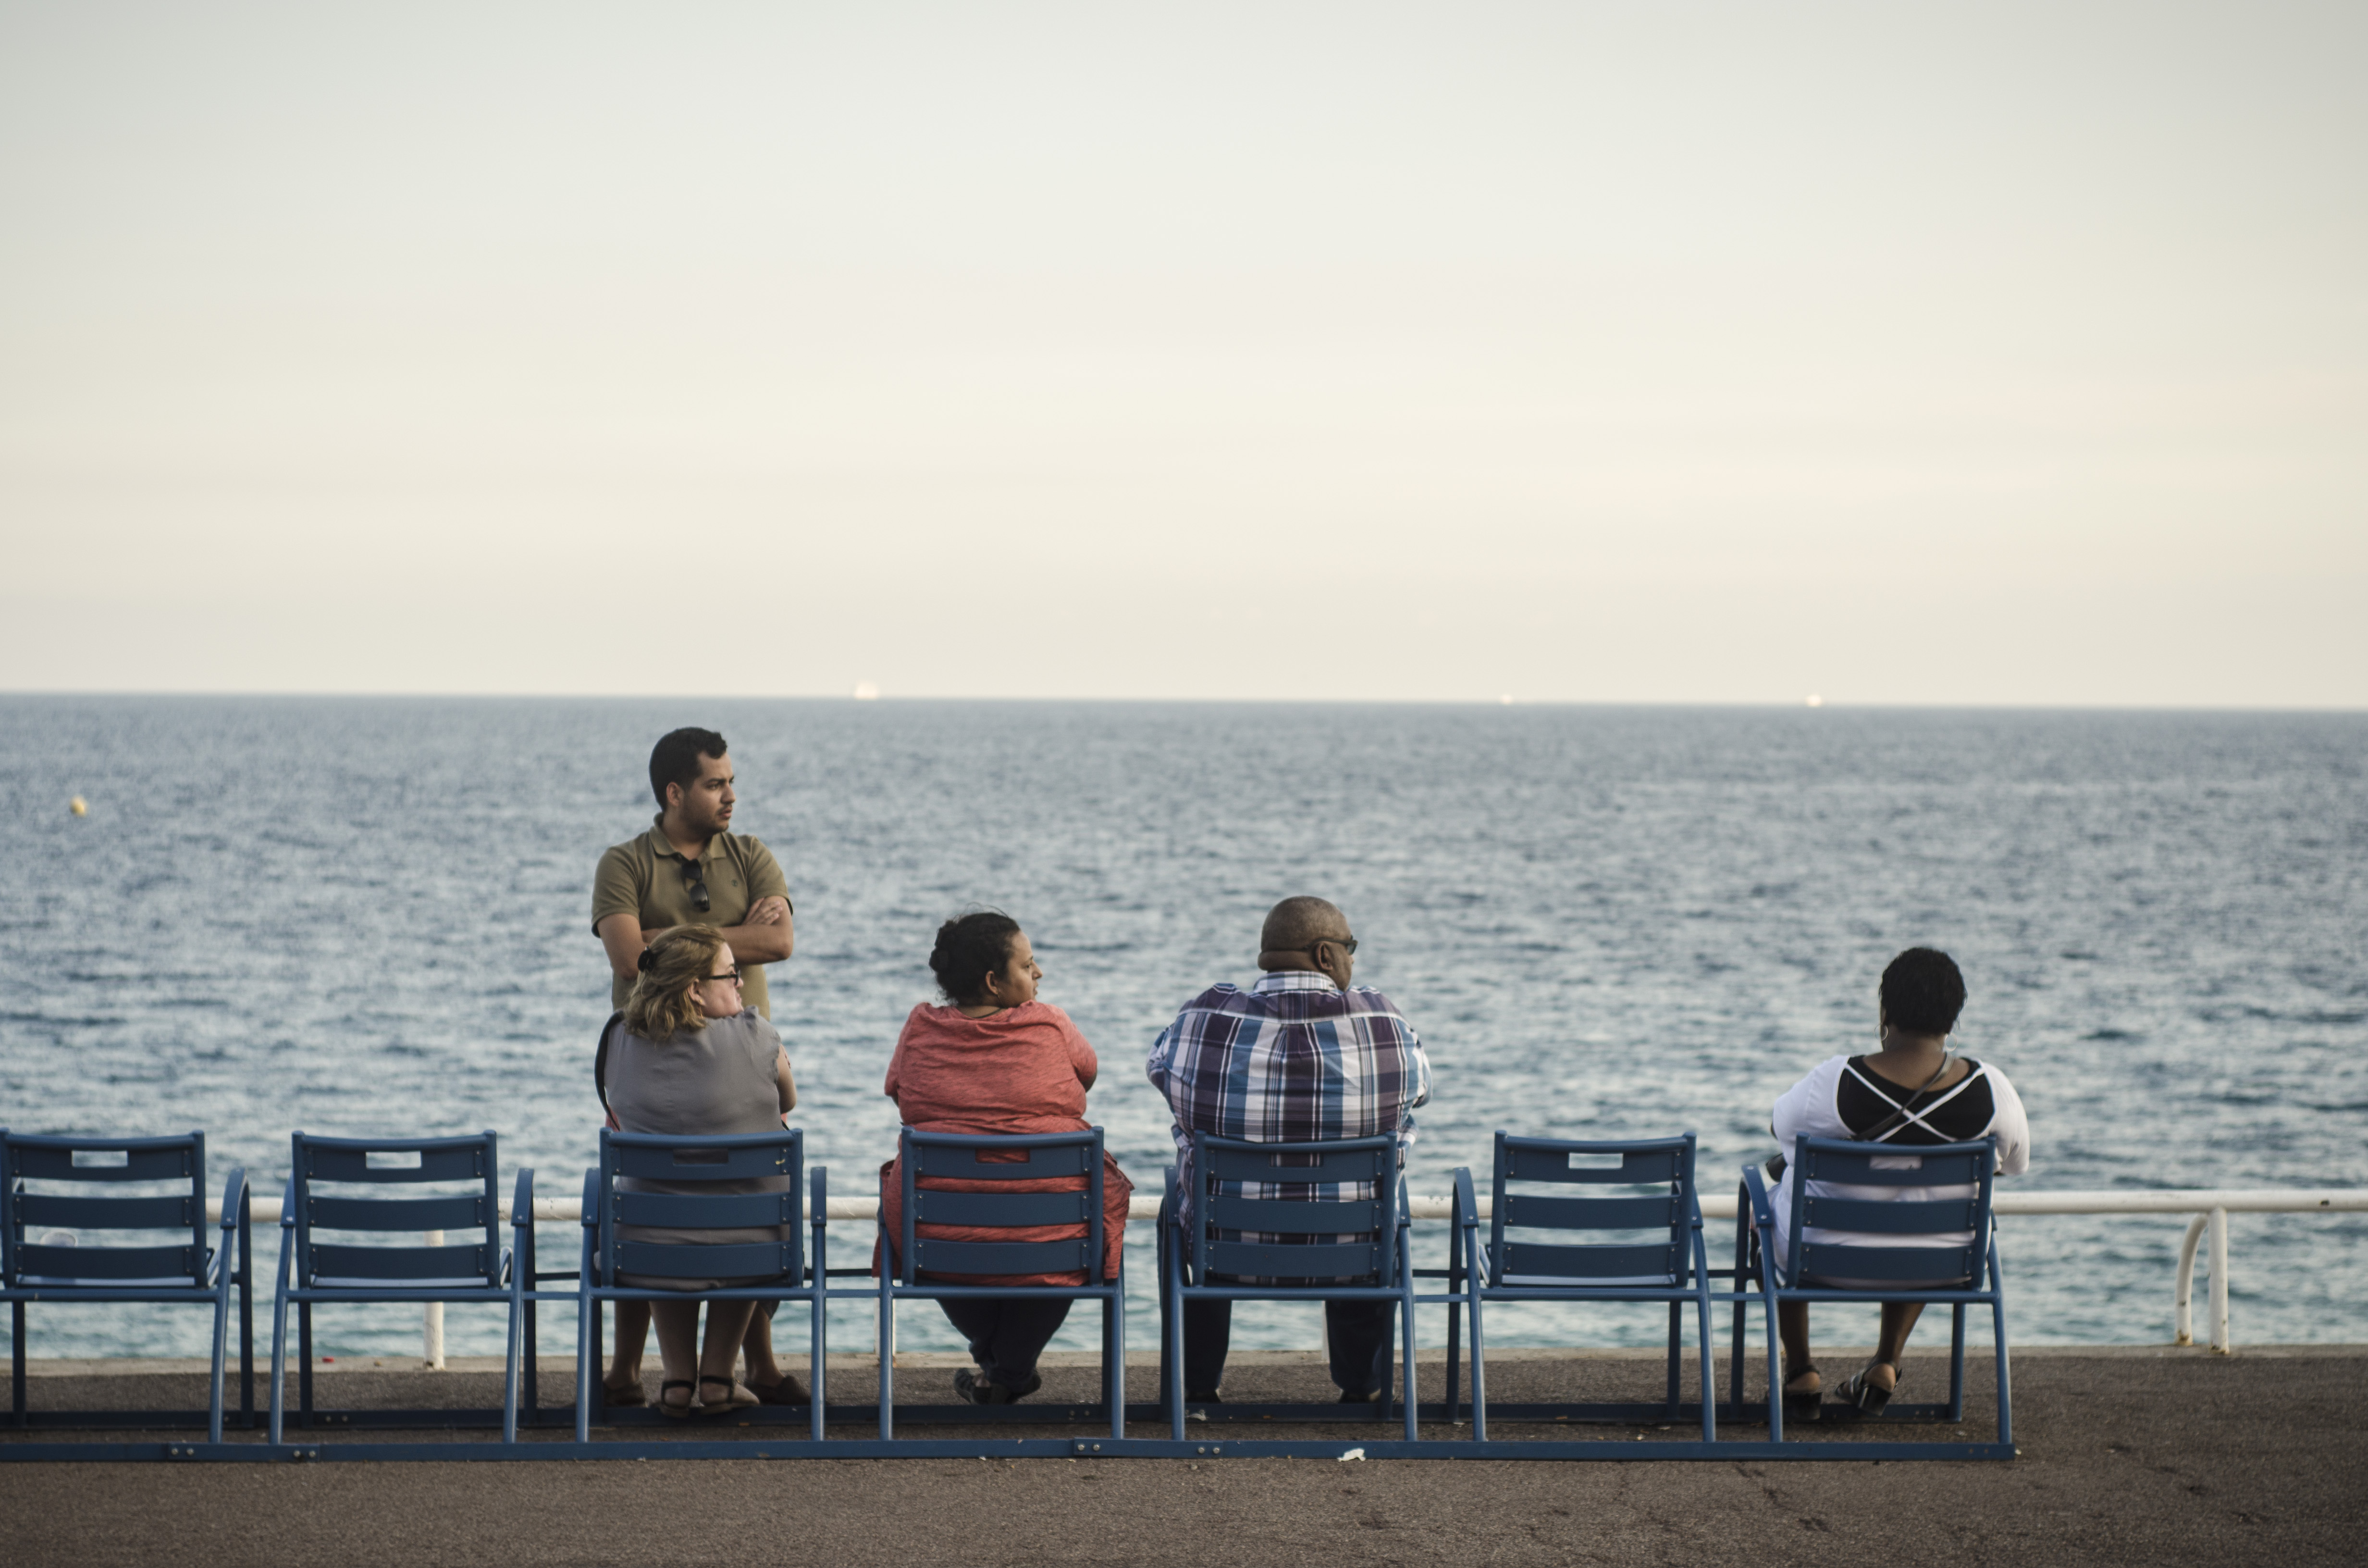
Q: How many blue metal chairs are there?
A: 7